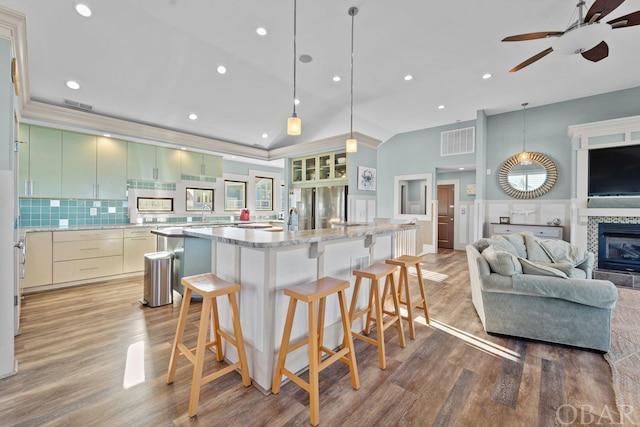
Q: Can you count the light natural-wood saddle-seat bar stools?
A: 4